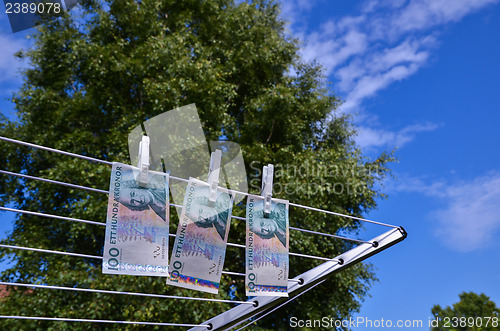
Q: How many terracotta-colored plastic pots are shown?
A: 0